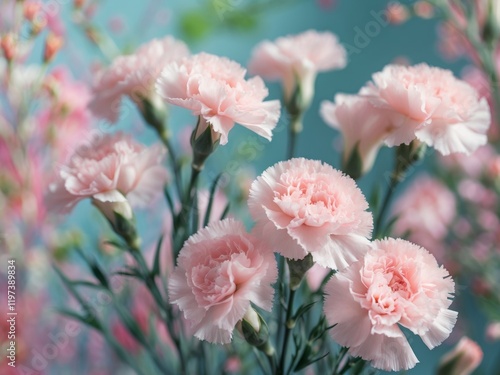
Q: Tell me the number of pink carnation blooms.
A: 9